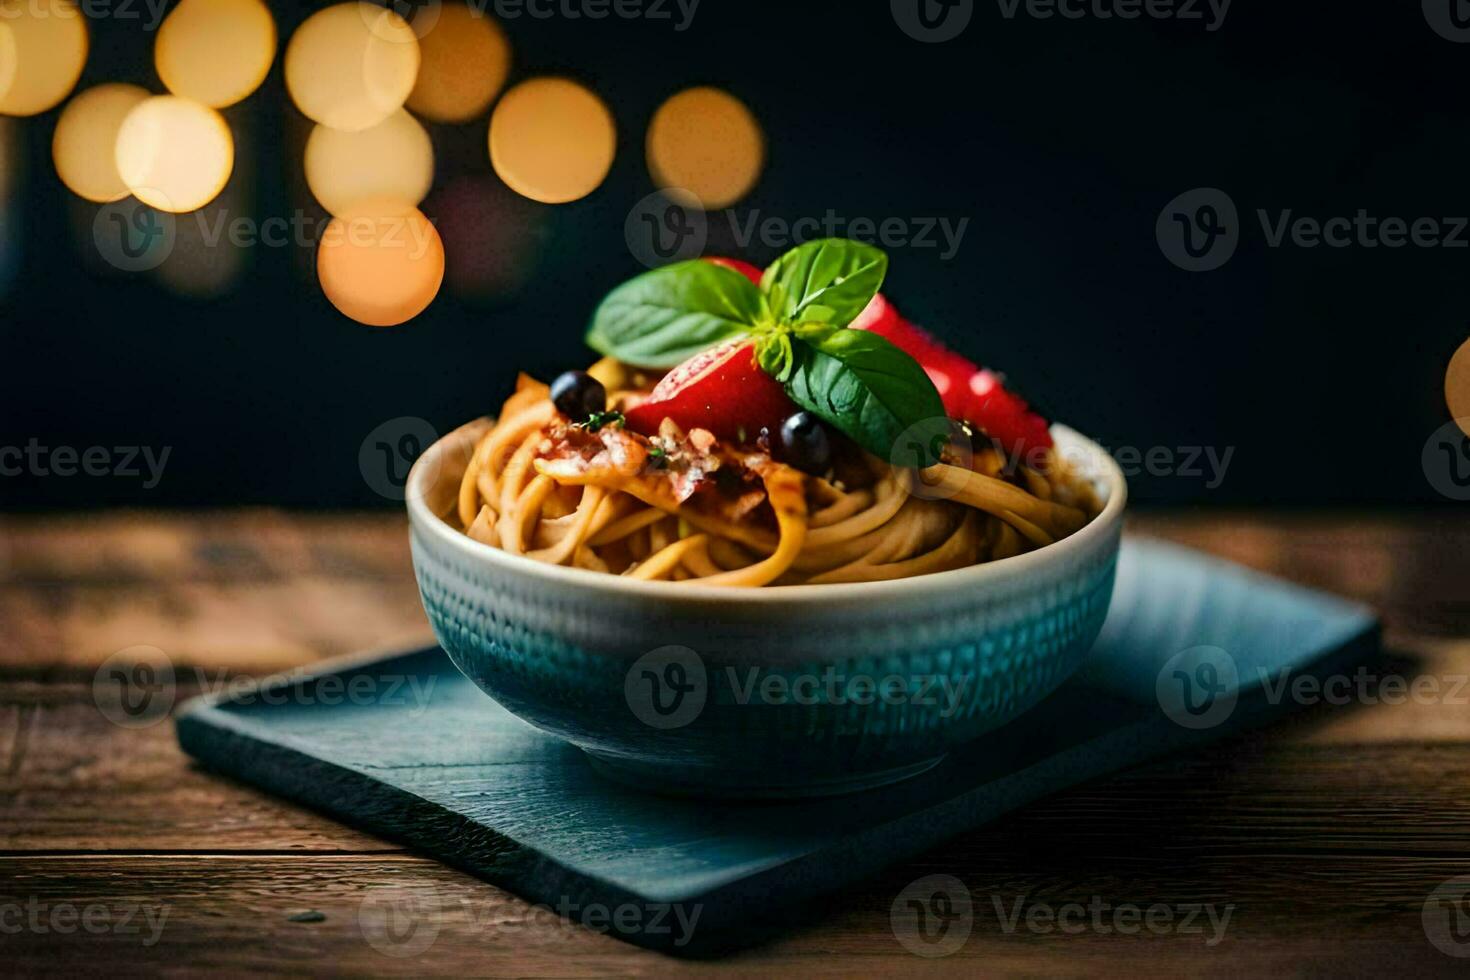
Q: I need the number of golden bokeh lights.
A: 11